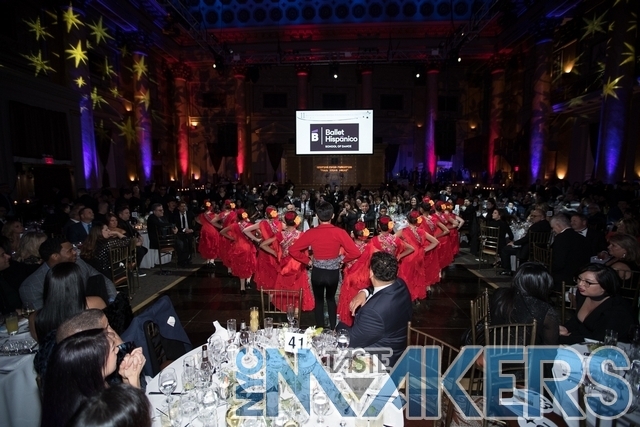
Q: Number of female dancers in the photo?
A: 11